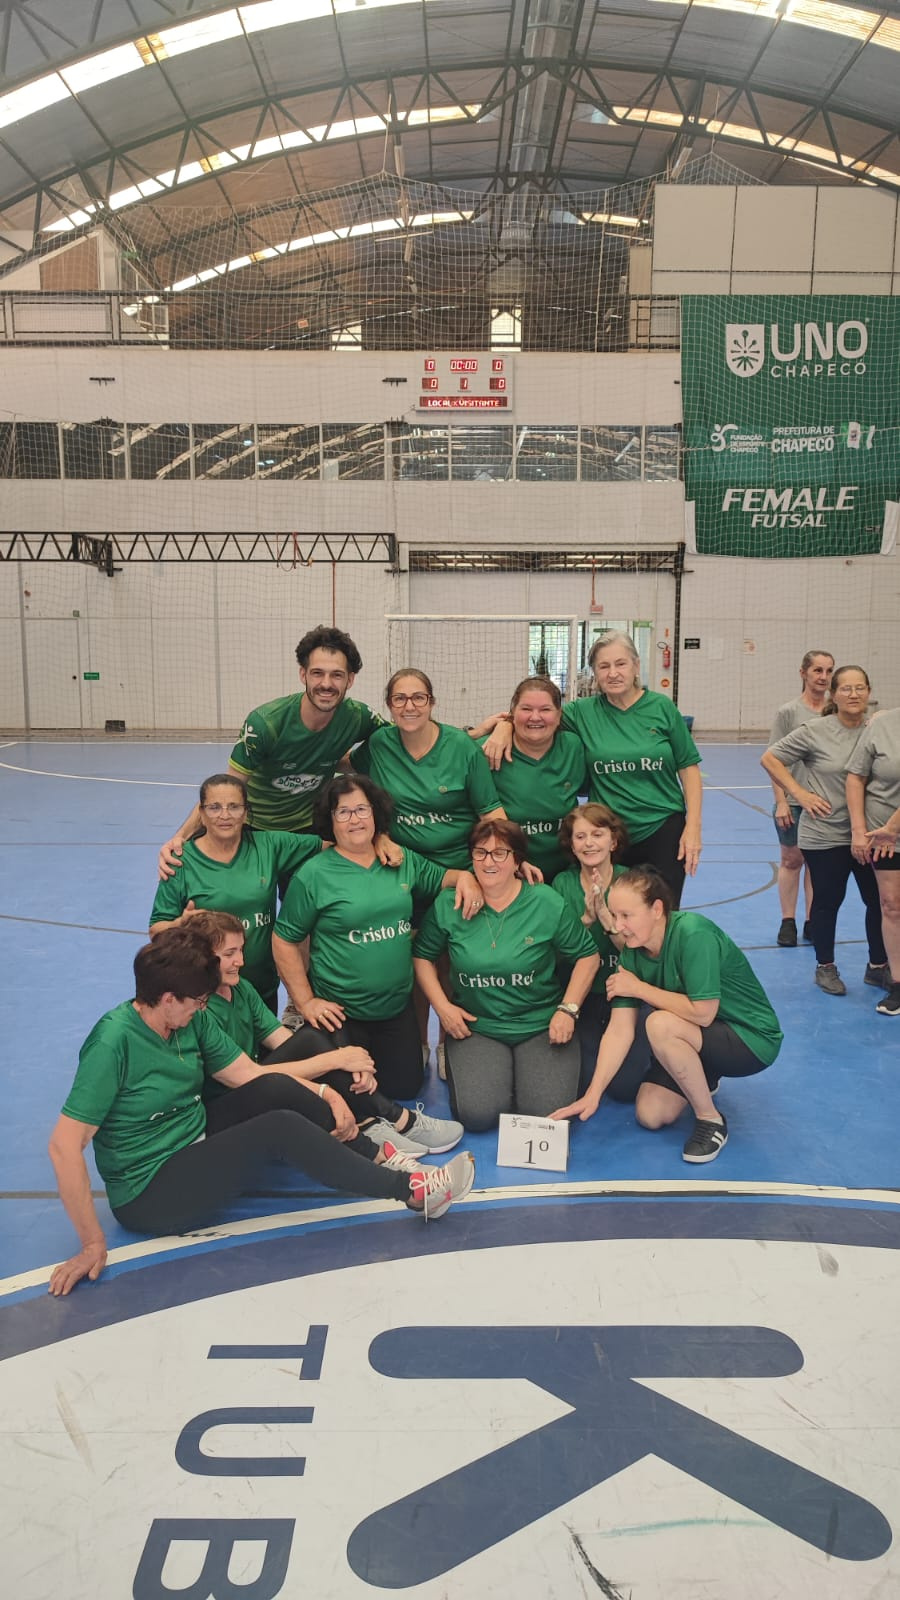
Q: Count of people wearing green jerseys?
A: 11